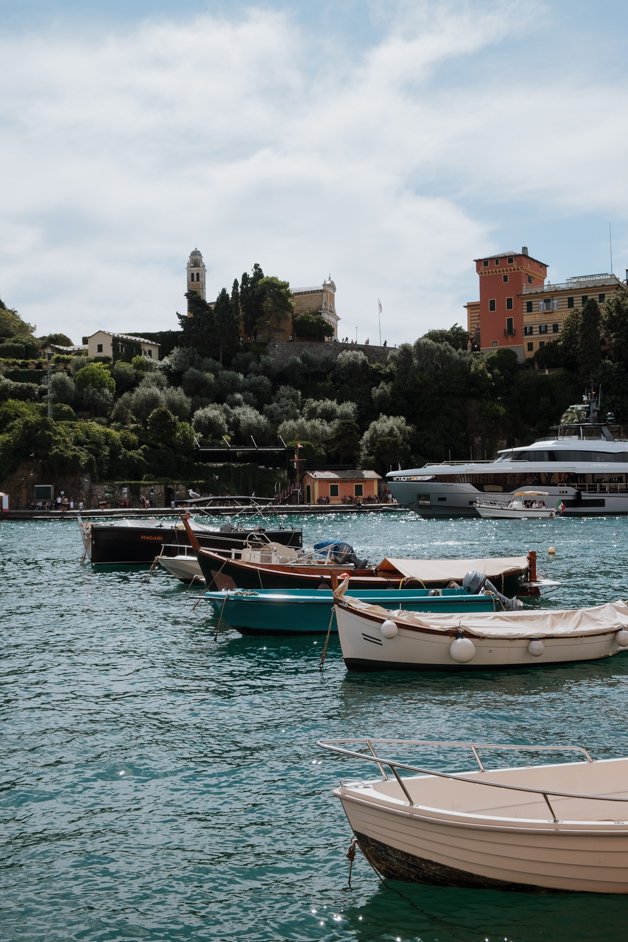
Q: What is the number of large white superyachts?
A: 1